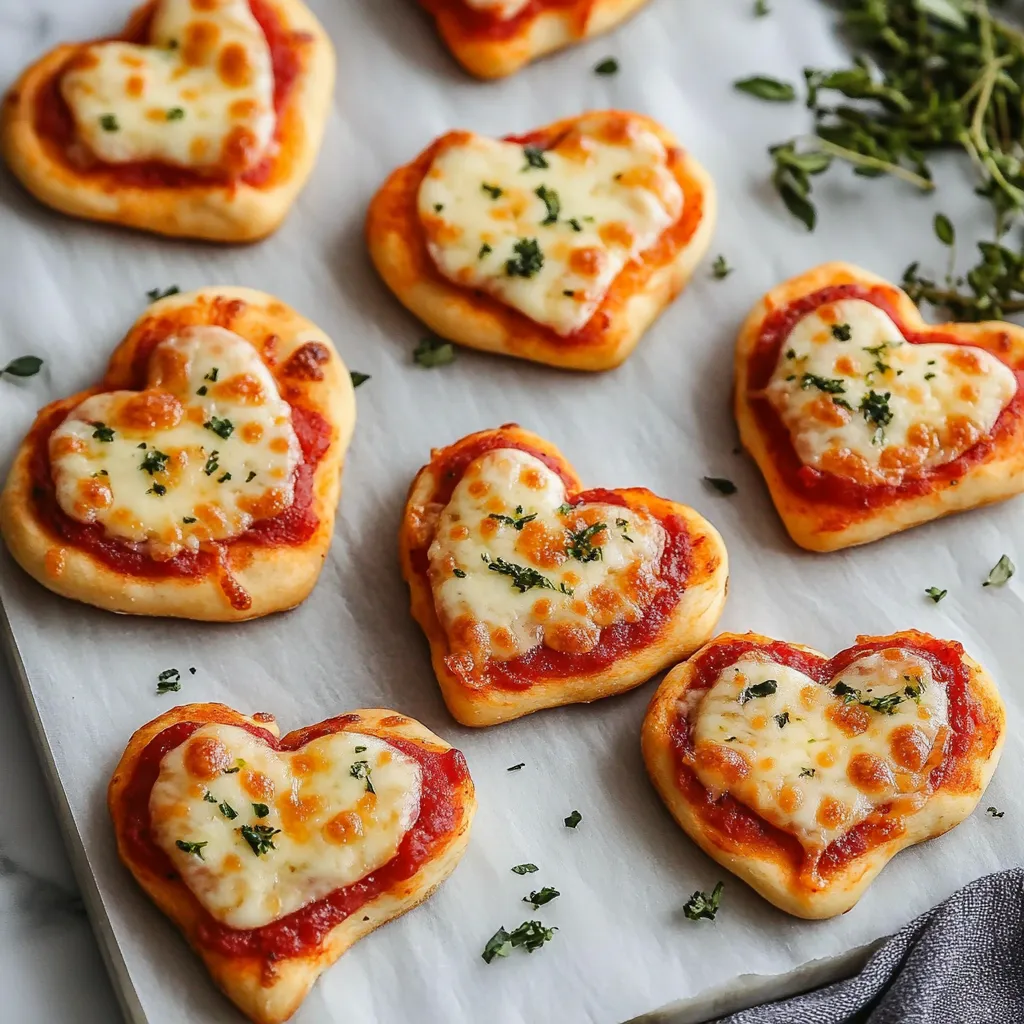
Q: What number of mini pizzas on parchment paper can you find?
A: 8